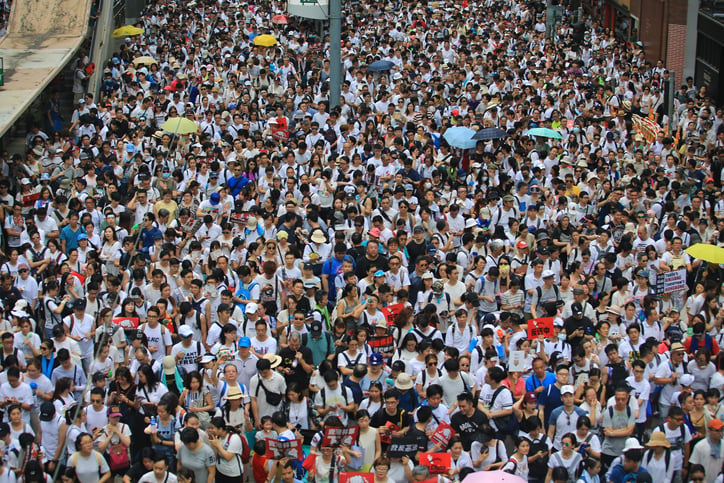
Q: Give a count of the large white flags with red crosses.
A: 0